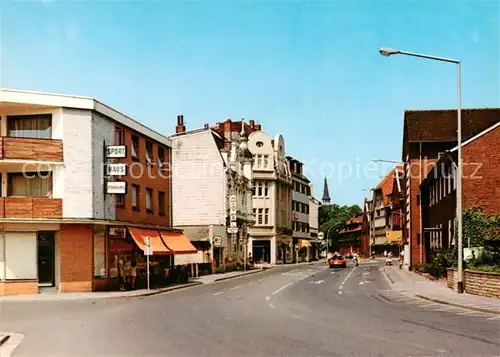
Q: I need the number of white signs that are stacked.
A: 3